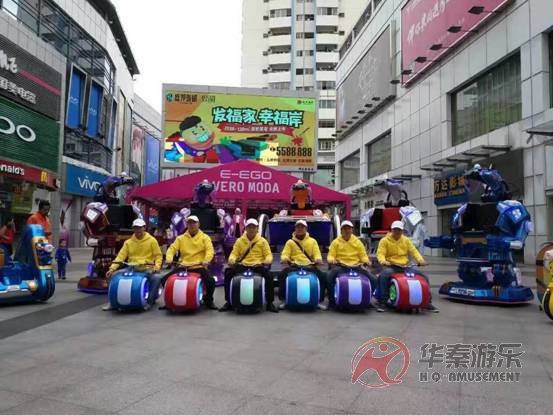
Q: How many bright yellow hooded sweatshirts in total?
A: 6